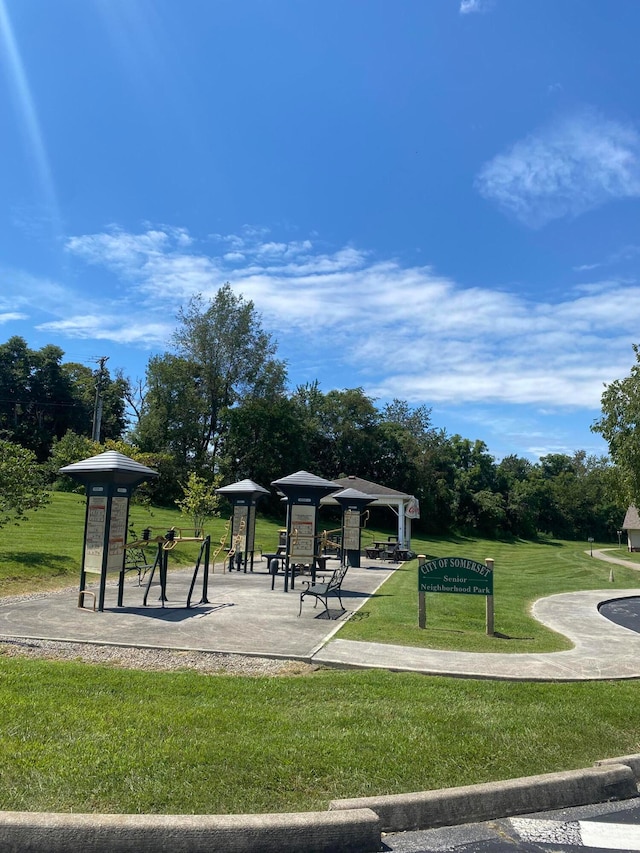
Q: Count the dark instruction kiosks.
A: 4